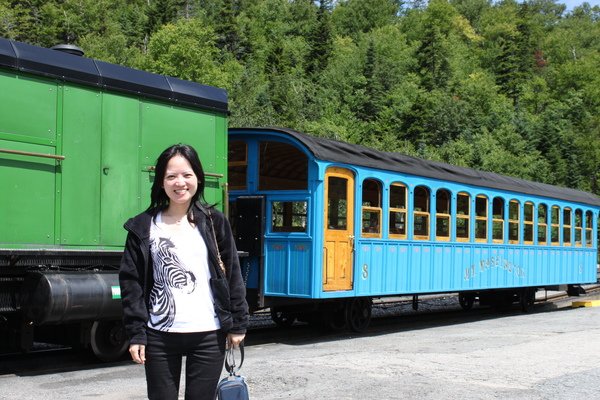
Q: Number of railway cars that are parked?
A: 2